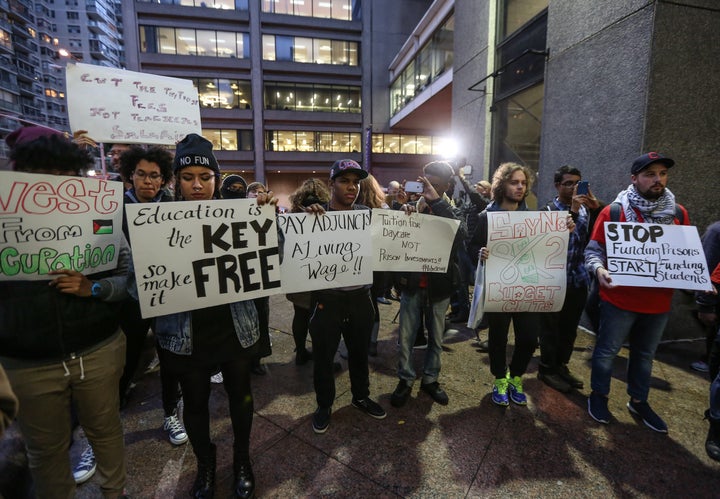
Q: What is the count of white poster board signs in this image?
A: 7